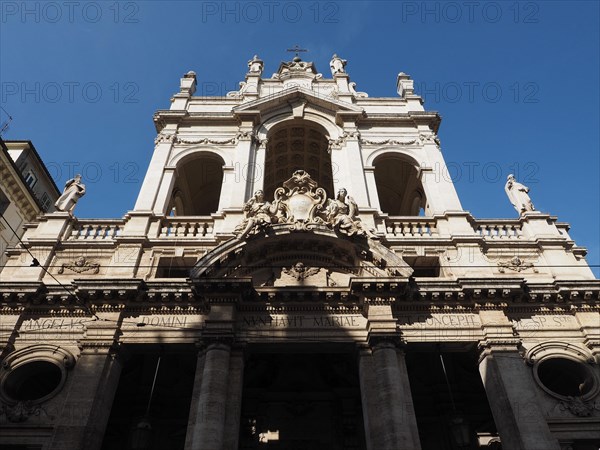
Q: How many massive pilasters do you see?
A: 4